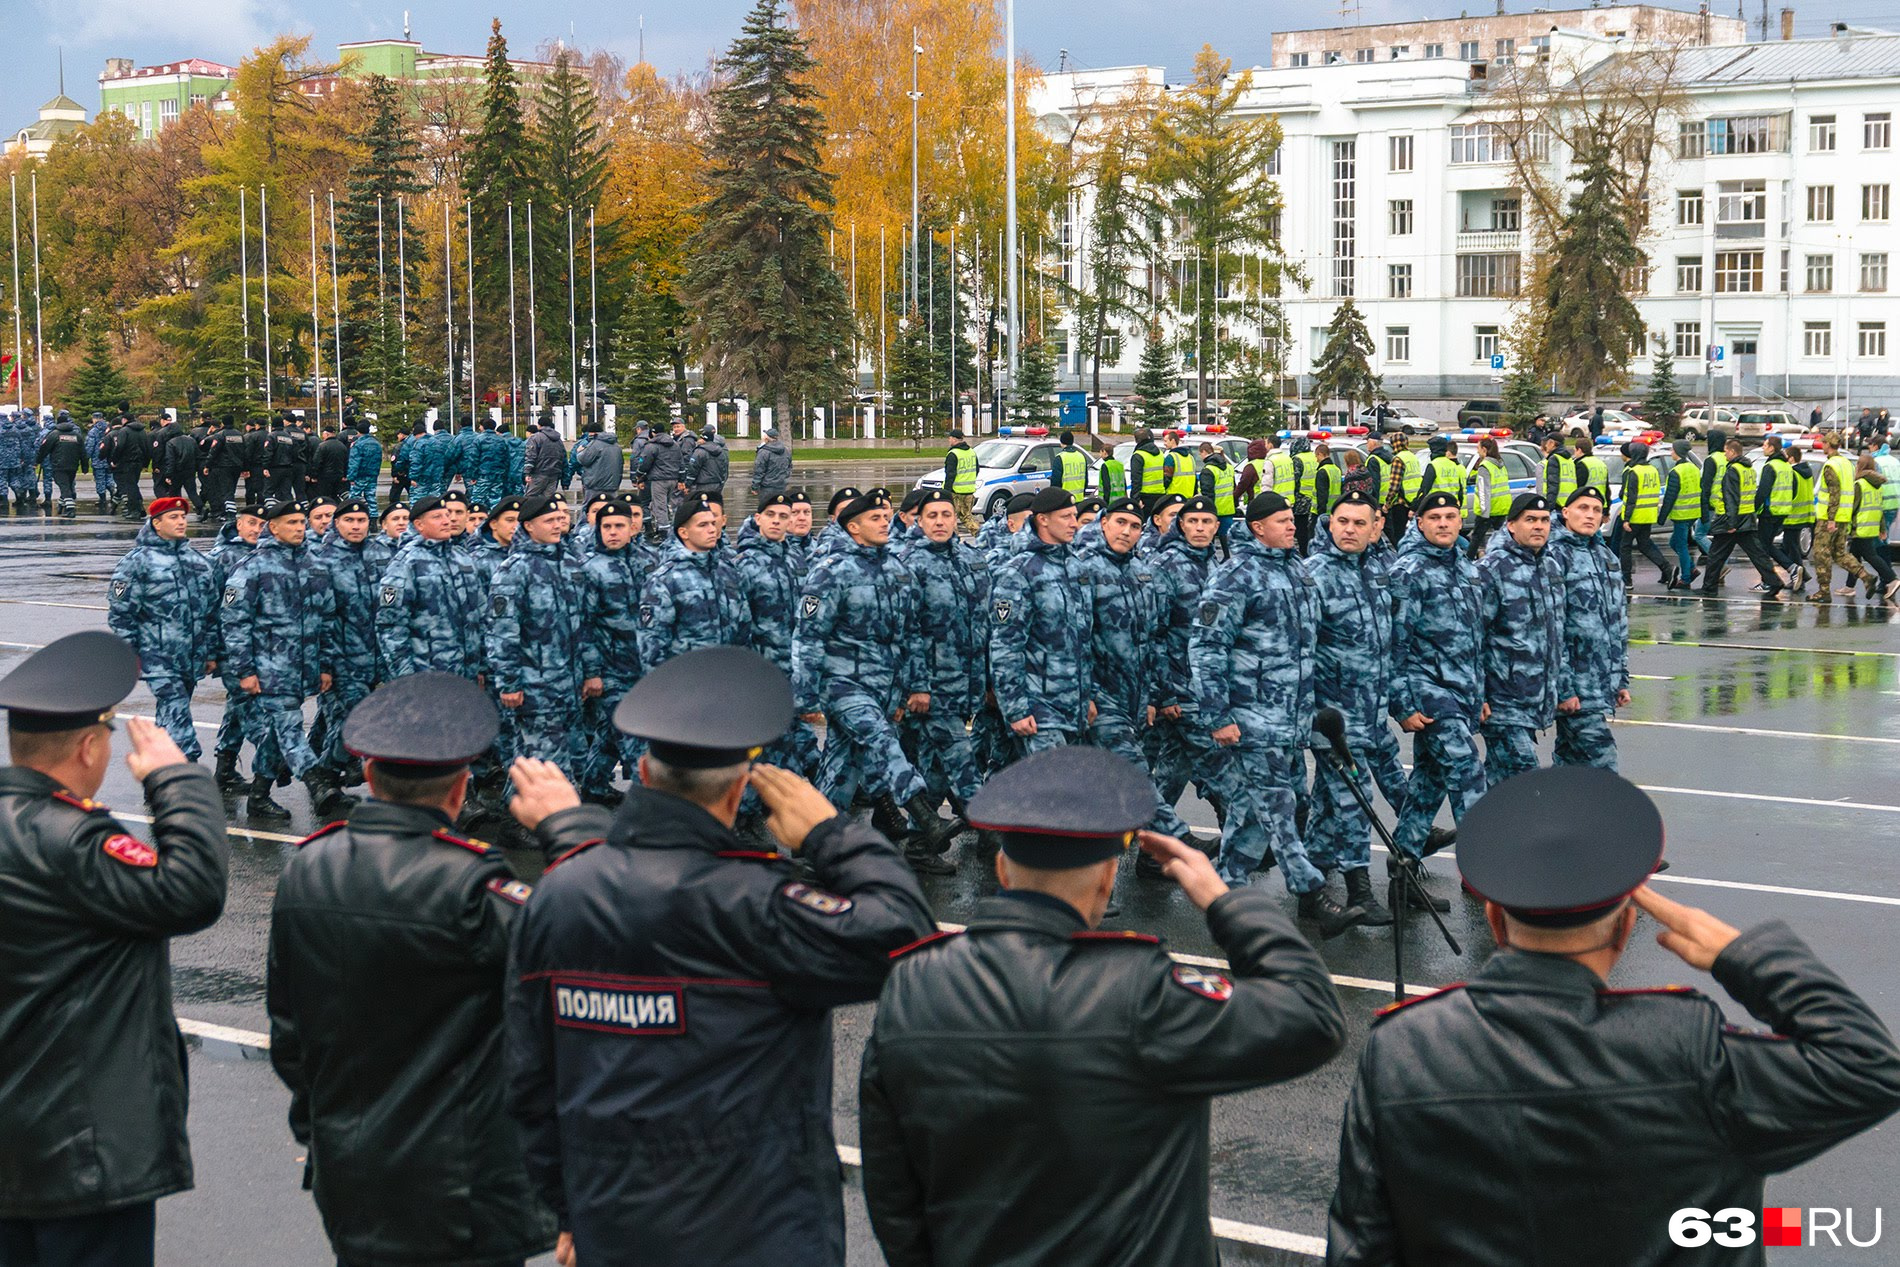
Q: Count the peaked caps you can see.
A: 5